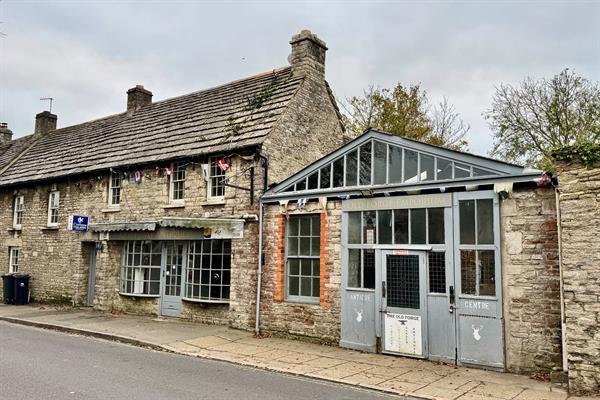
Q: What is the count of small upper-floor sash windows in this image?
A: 5